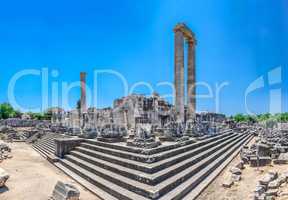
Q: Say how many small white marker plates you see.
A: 0